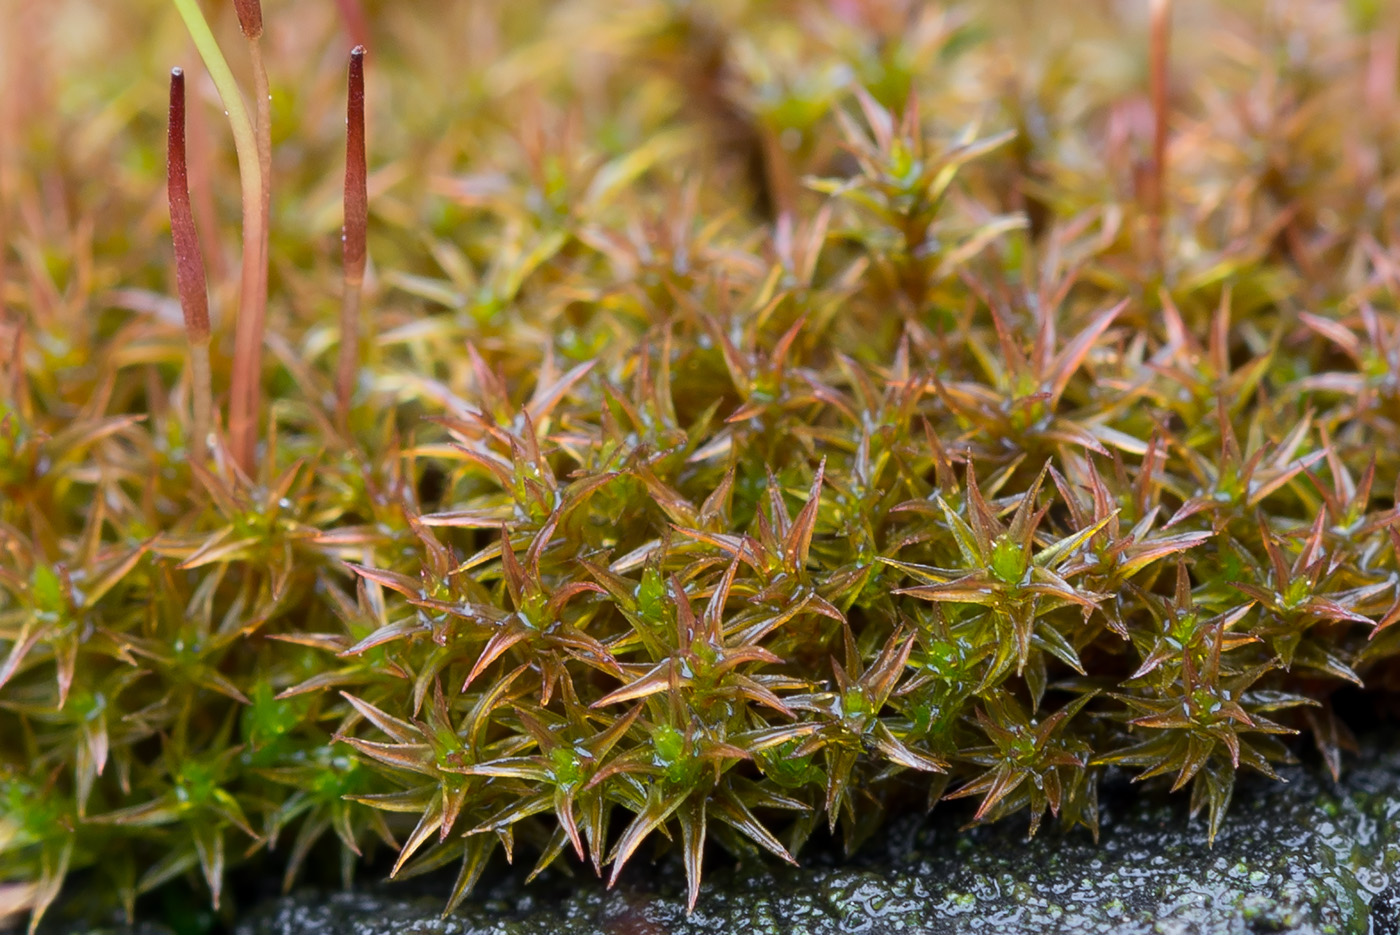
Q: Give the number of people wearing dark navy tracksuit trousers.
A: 0